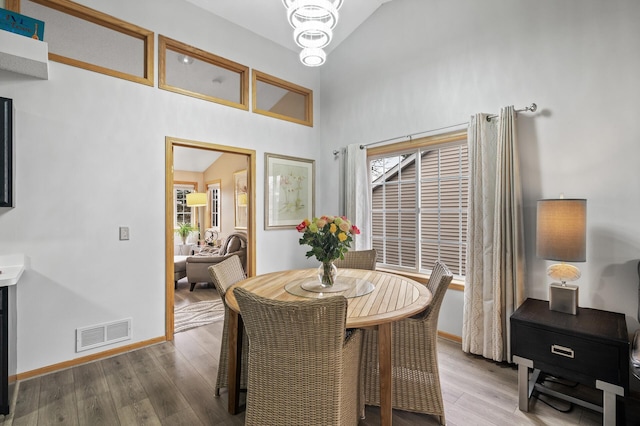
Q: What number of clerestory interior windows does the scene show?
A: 3